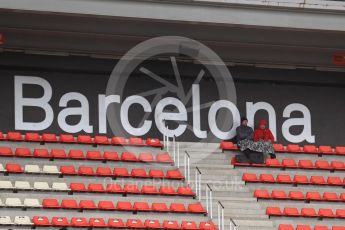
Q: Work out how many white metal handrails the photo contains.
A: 7